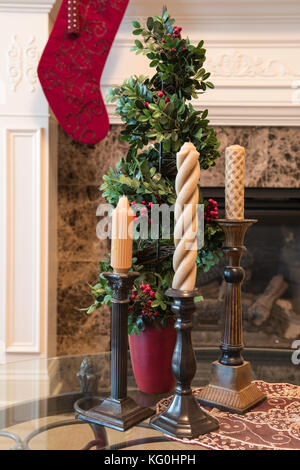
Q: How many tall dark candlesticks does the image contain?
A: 3